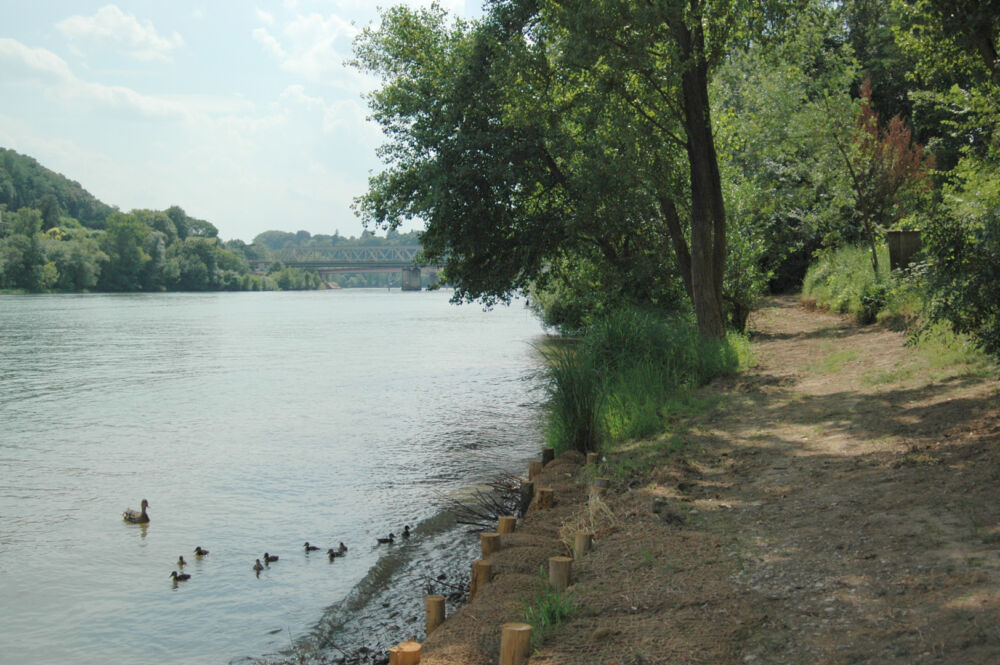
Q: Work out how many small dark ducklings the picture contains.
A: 10